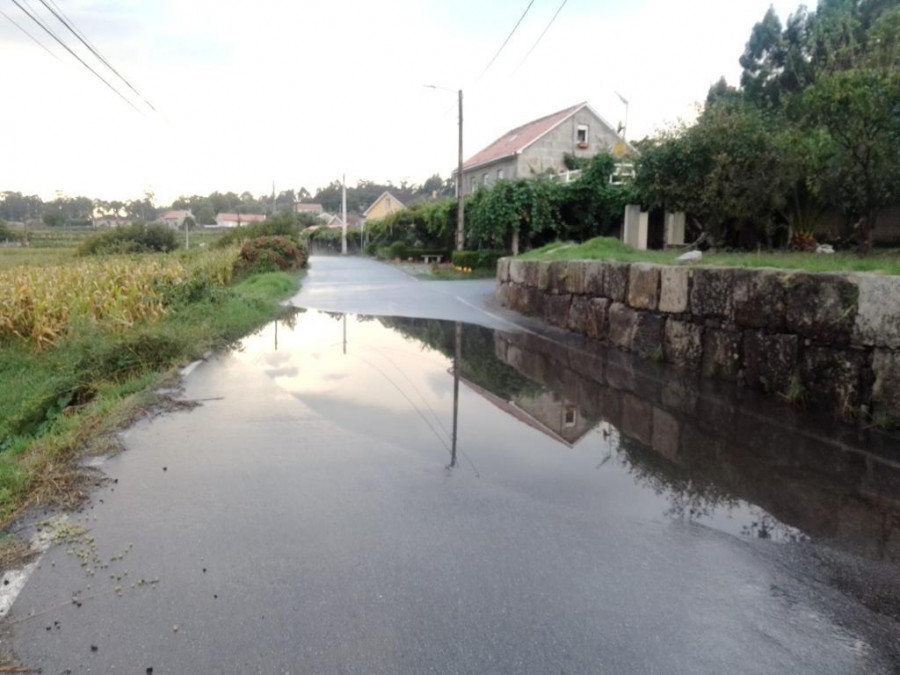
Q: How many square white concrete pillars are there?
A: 2